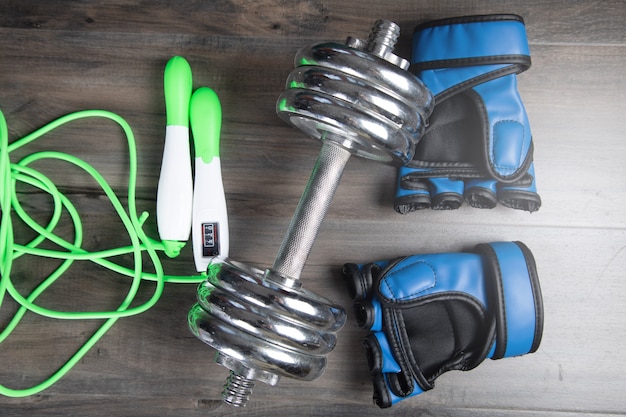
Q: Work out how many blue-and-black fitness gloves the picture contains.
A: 2